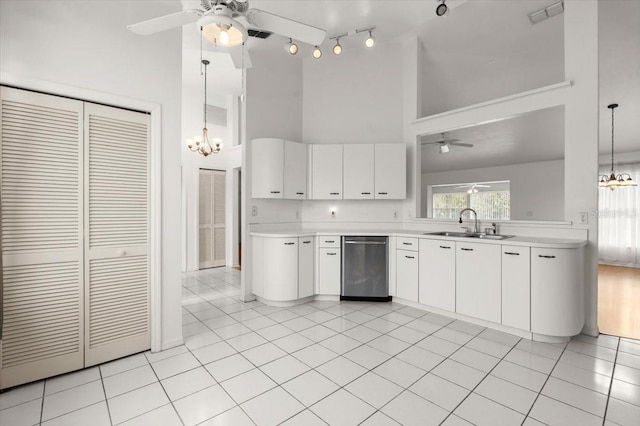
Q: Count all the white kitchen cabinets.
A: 13